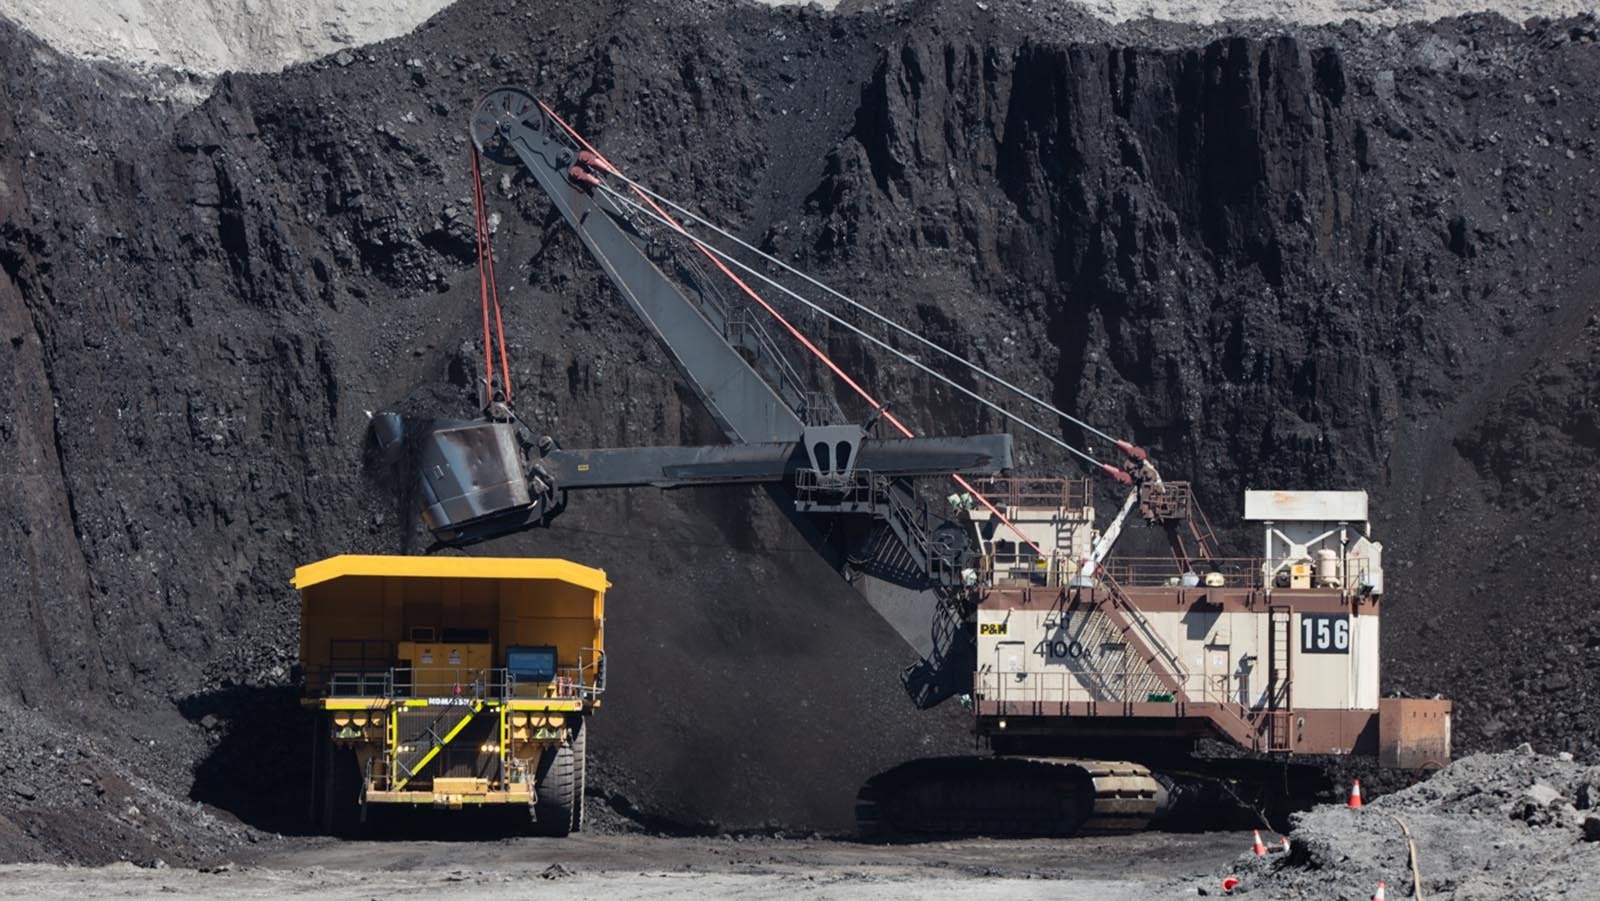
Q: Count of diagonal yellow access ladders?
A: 1